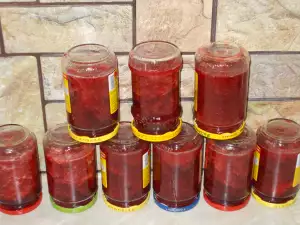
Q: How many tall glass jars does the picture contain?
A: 9